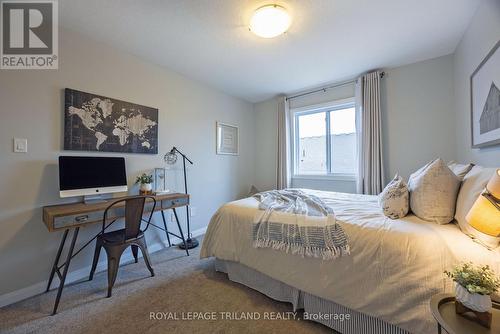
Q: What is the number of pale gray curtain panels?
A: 2